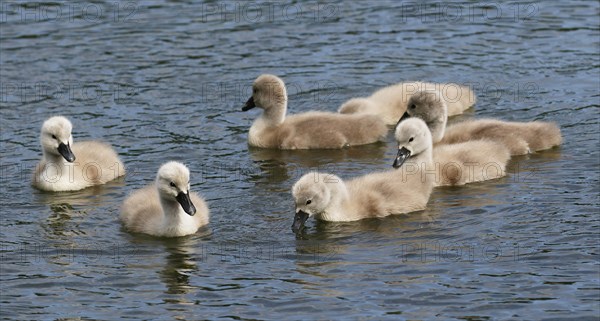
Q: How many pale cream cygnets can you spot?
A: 7